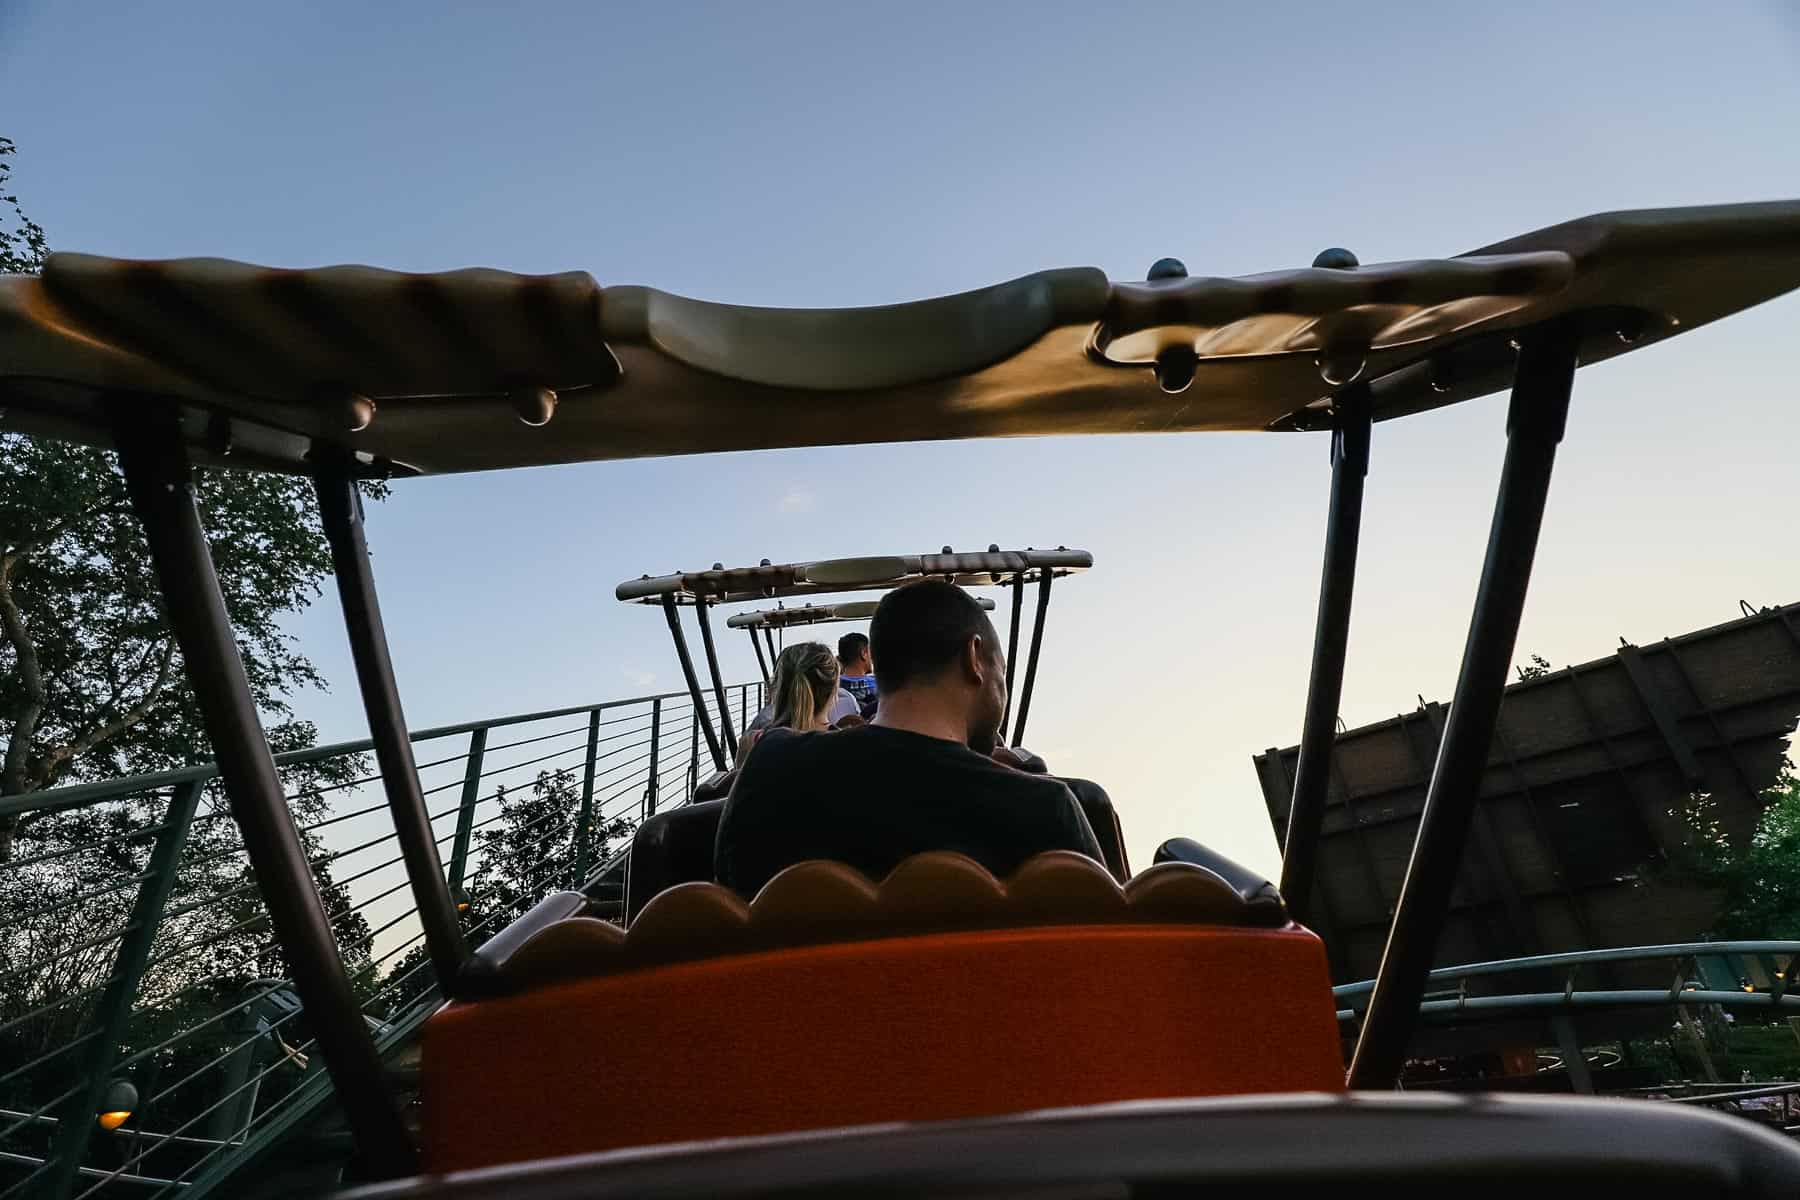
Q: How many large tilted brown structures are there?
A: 1